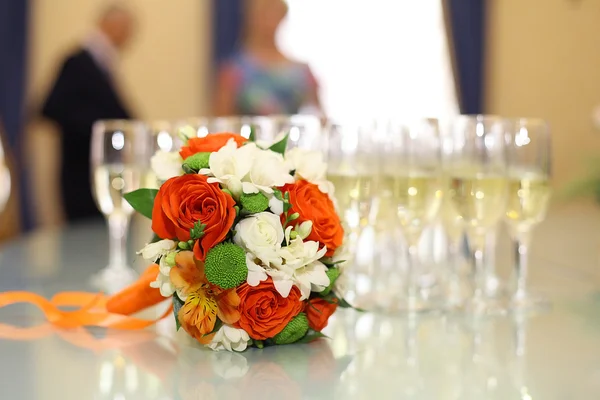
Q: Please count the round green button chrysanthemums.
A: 5